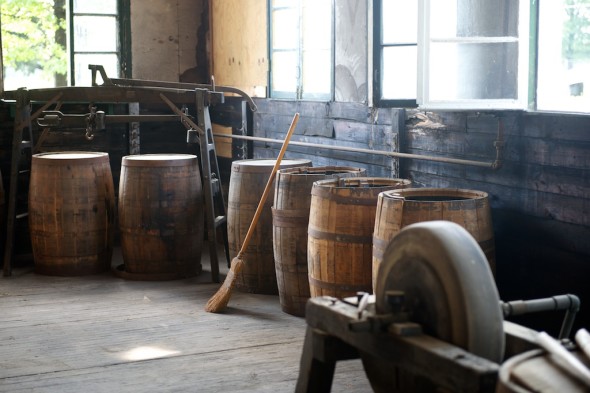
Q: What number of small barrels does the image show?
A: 6